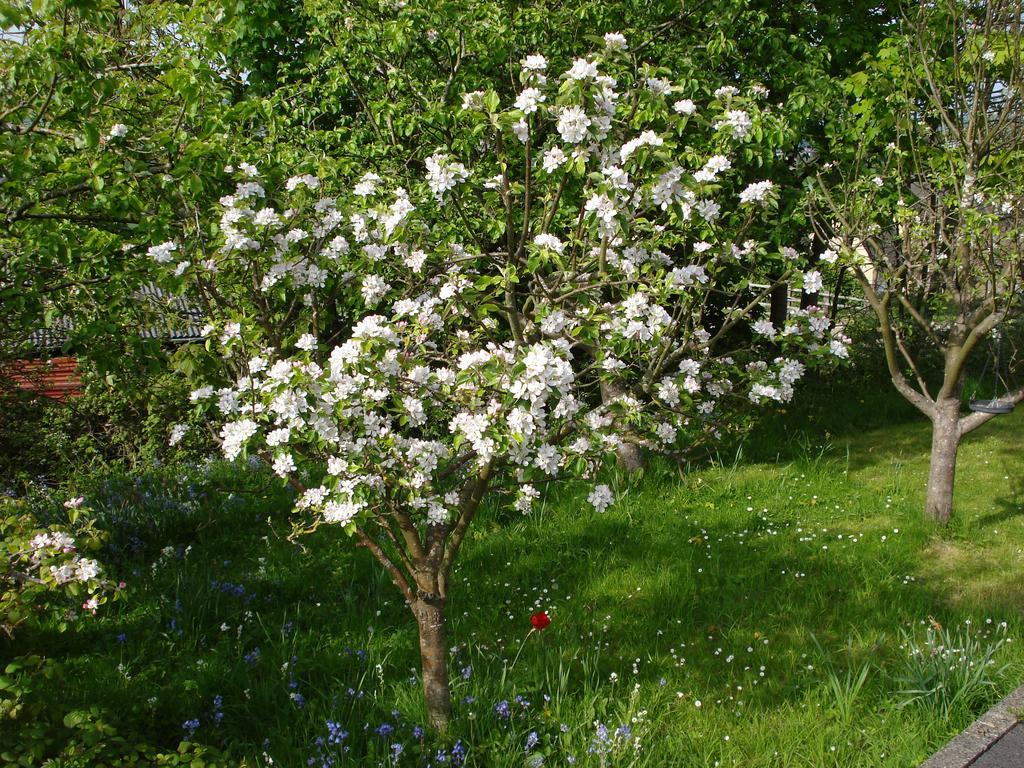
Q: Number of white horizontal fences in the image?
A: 1